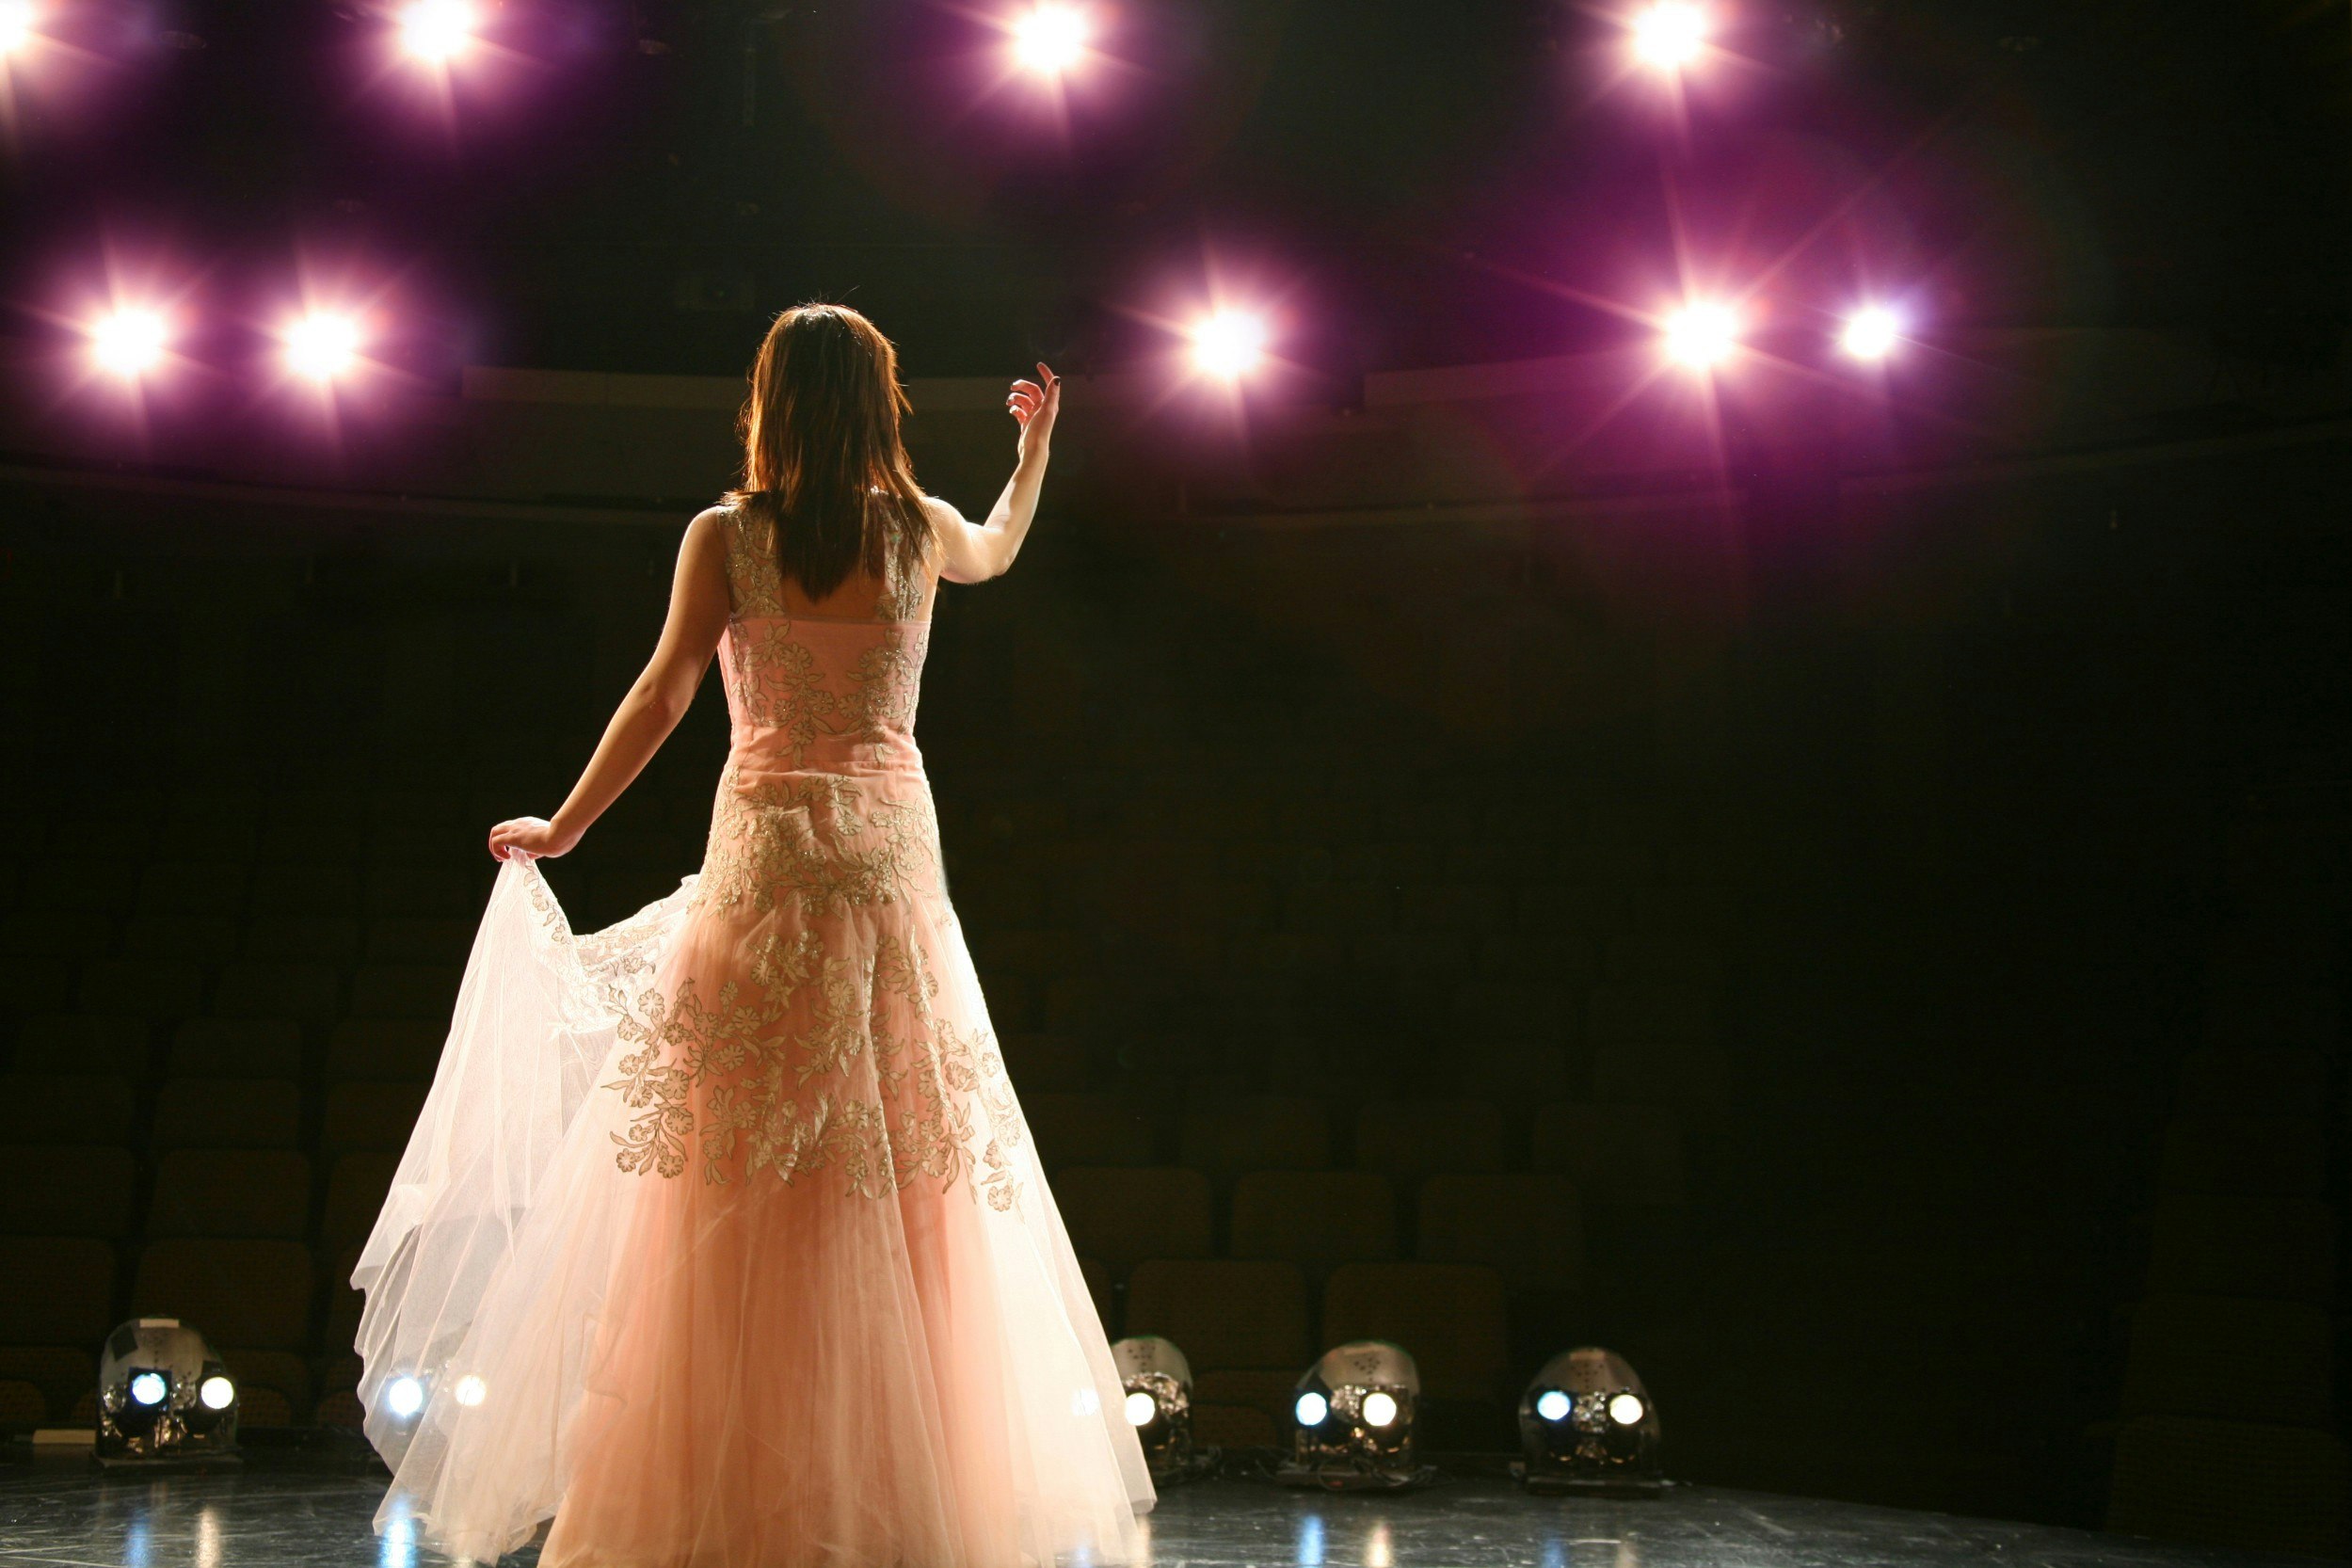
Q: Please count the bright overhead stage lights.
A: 9